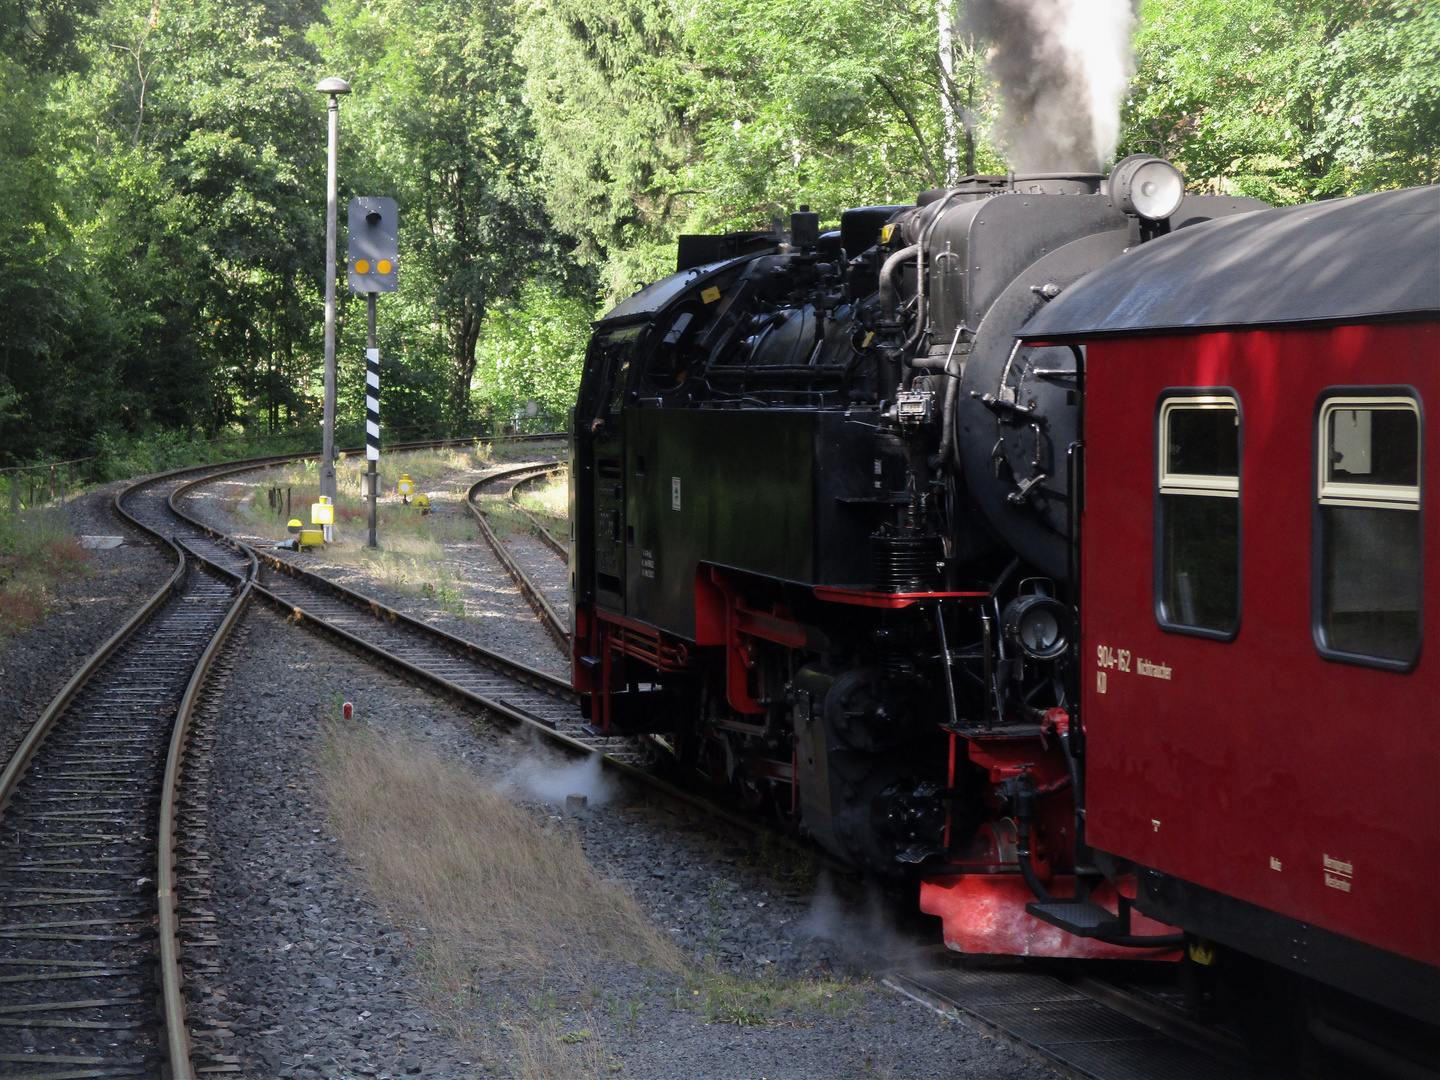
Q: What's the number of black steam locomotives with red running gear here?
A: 1